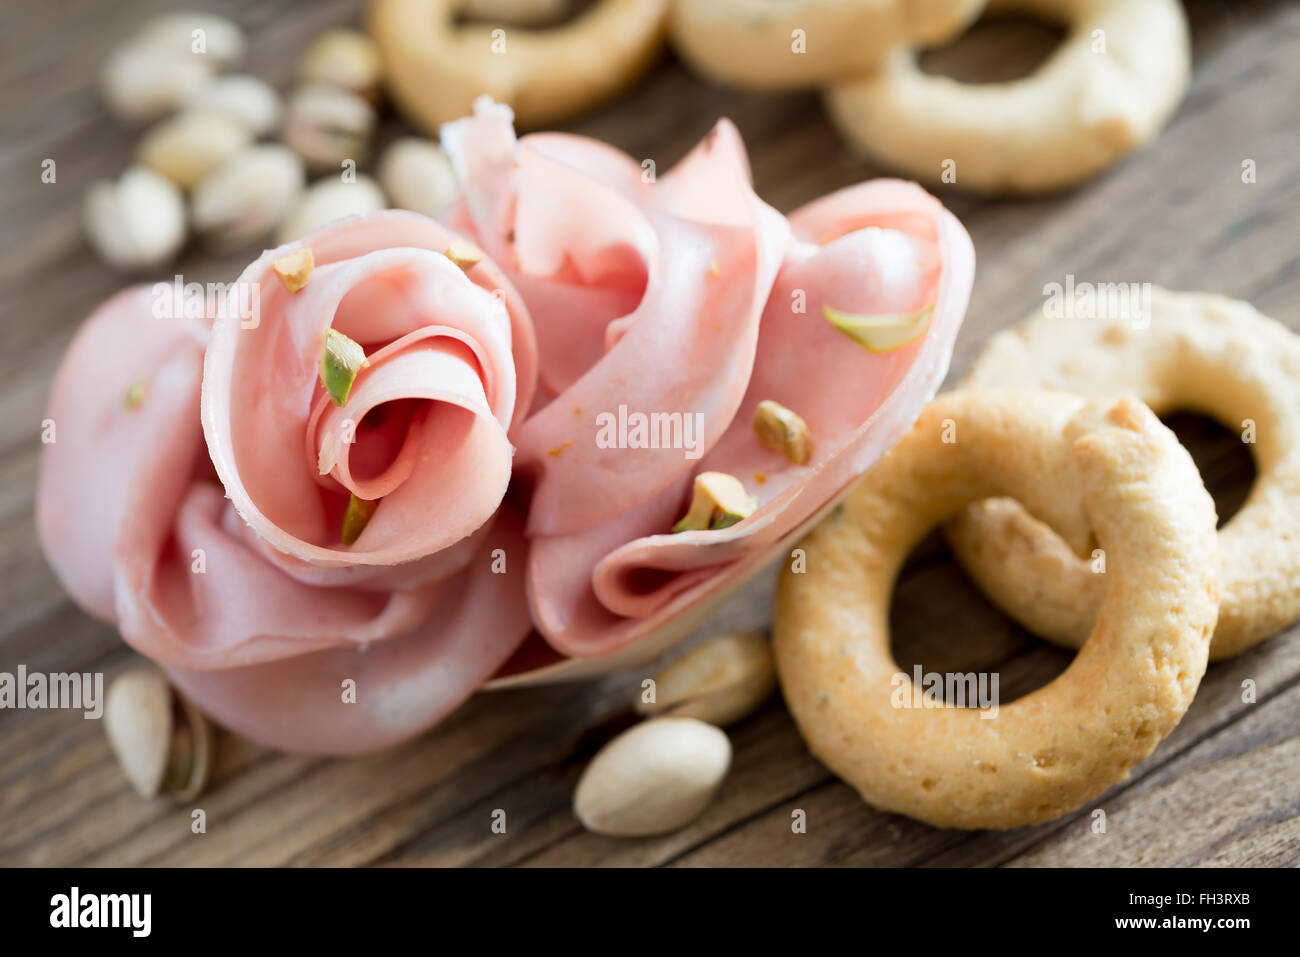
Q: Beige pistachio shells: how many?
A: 13